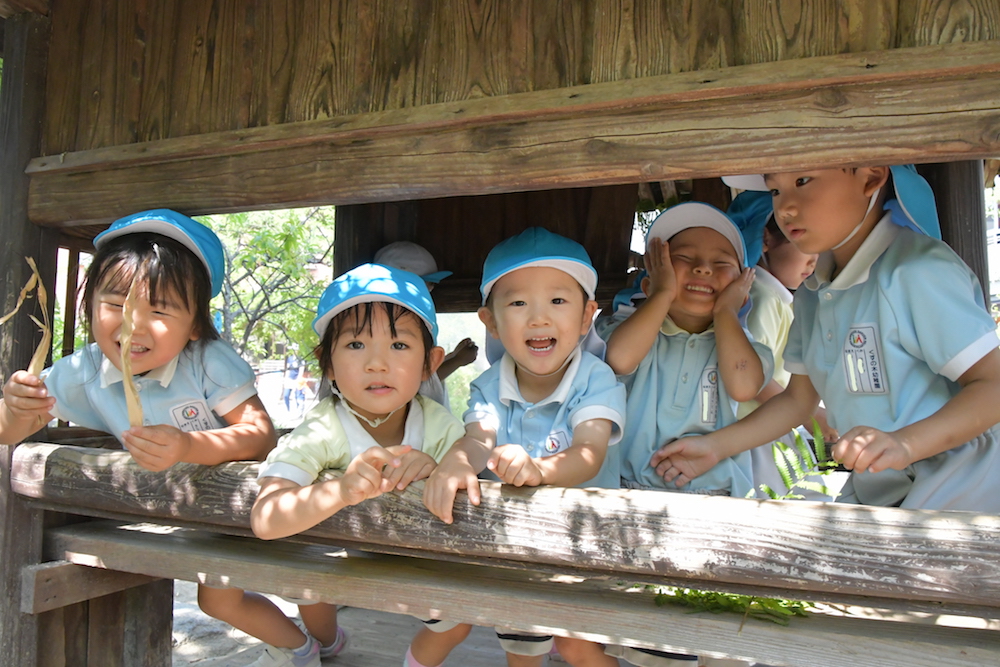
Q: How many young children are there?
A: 7